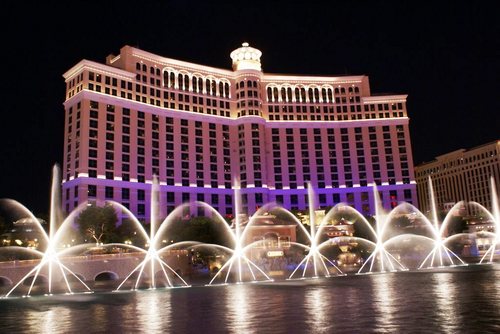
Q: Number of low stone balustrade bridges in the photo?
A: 1